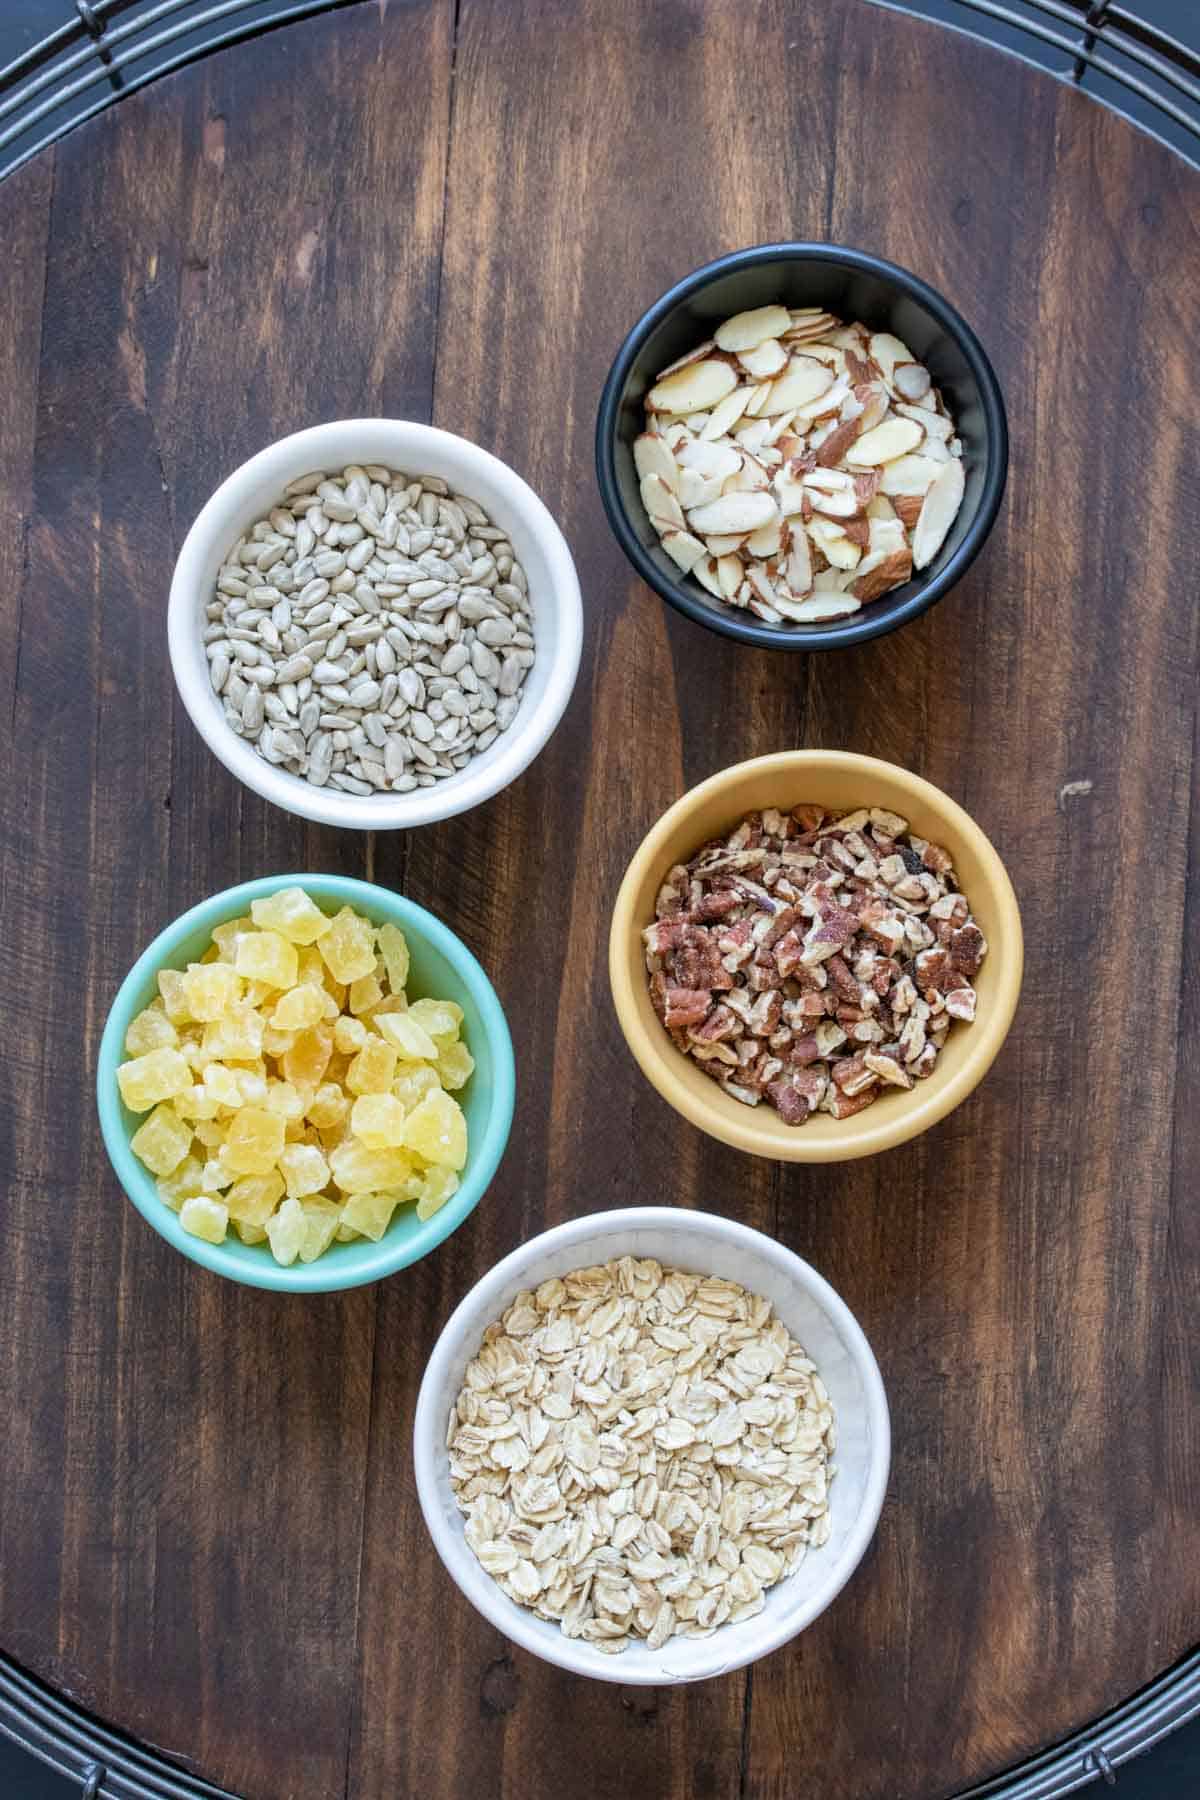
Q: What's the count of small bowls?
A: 5